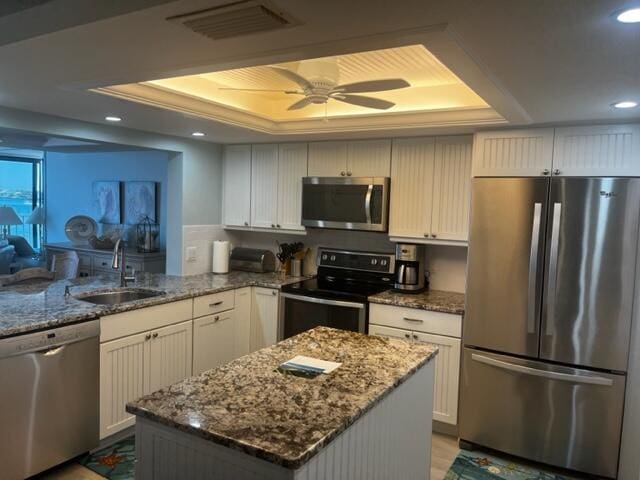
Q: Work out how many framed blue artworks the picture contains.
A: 2